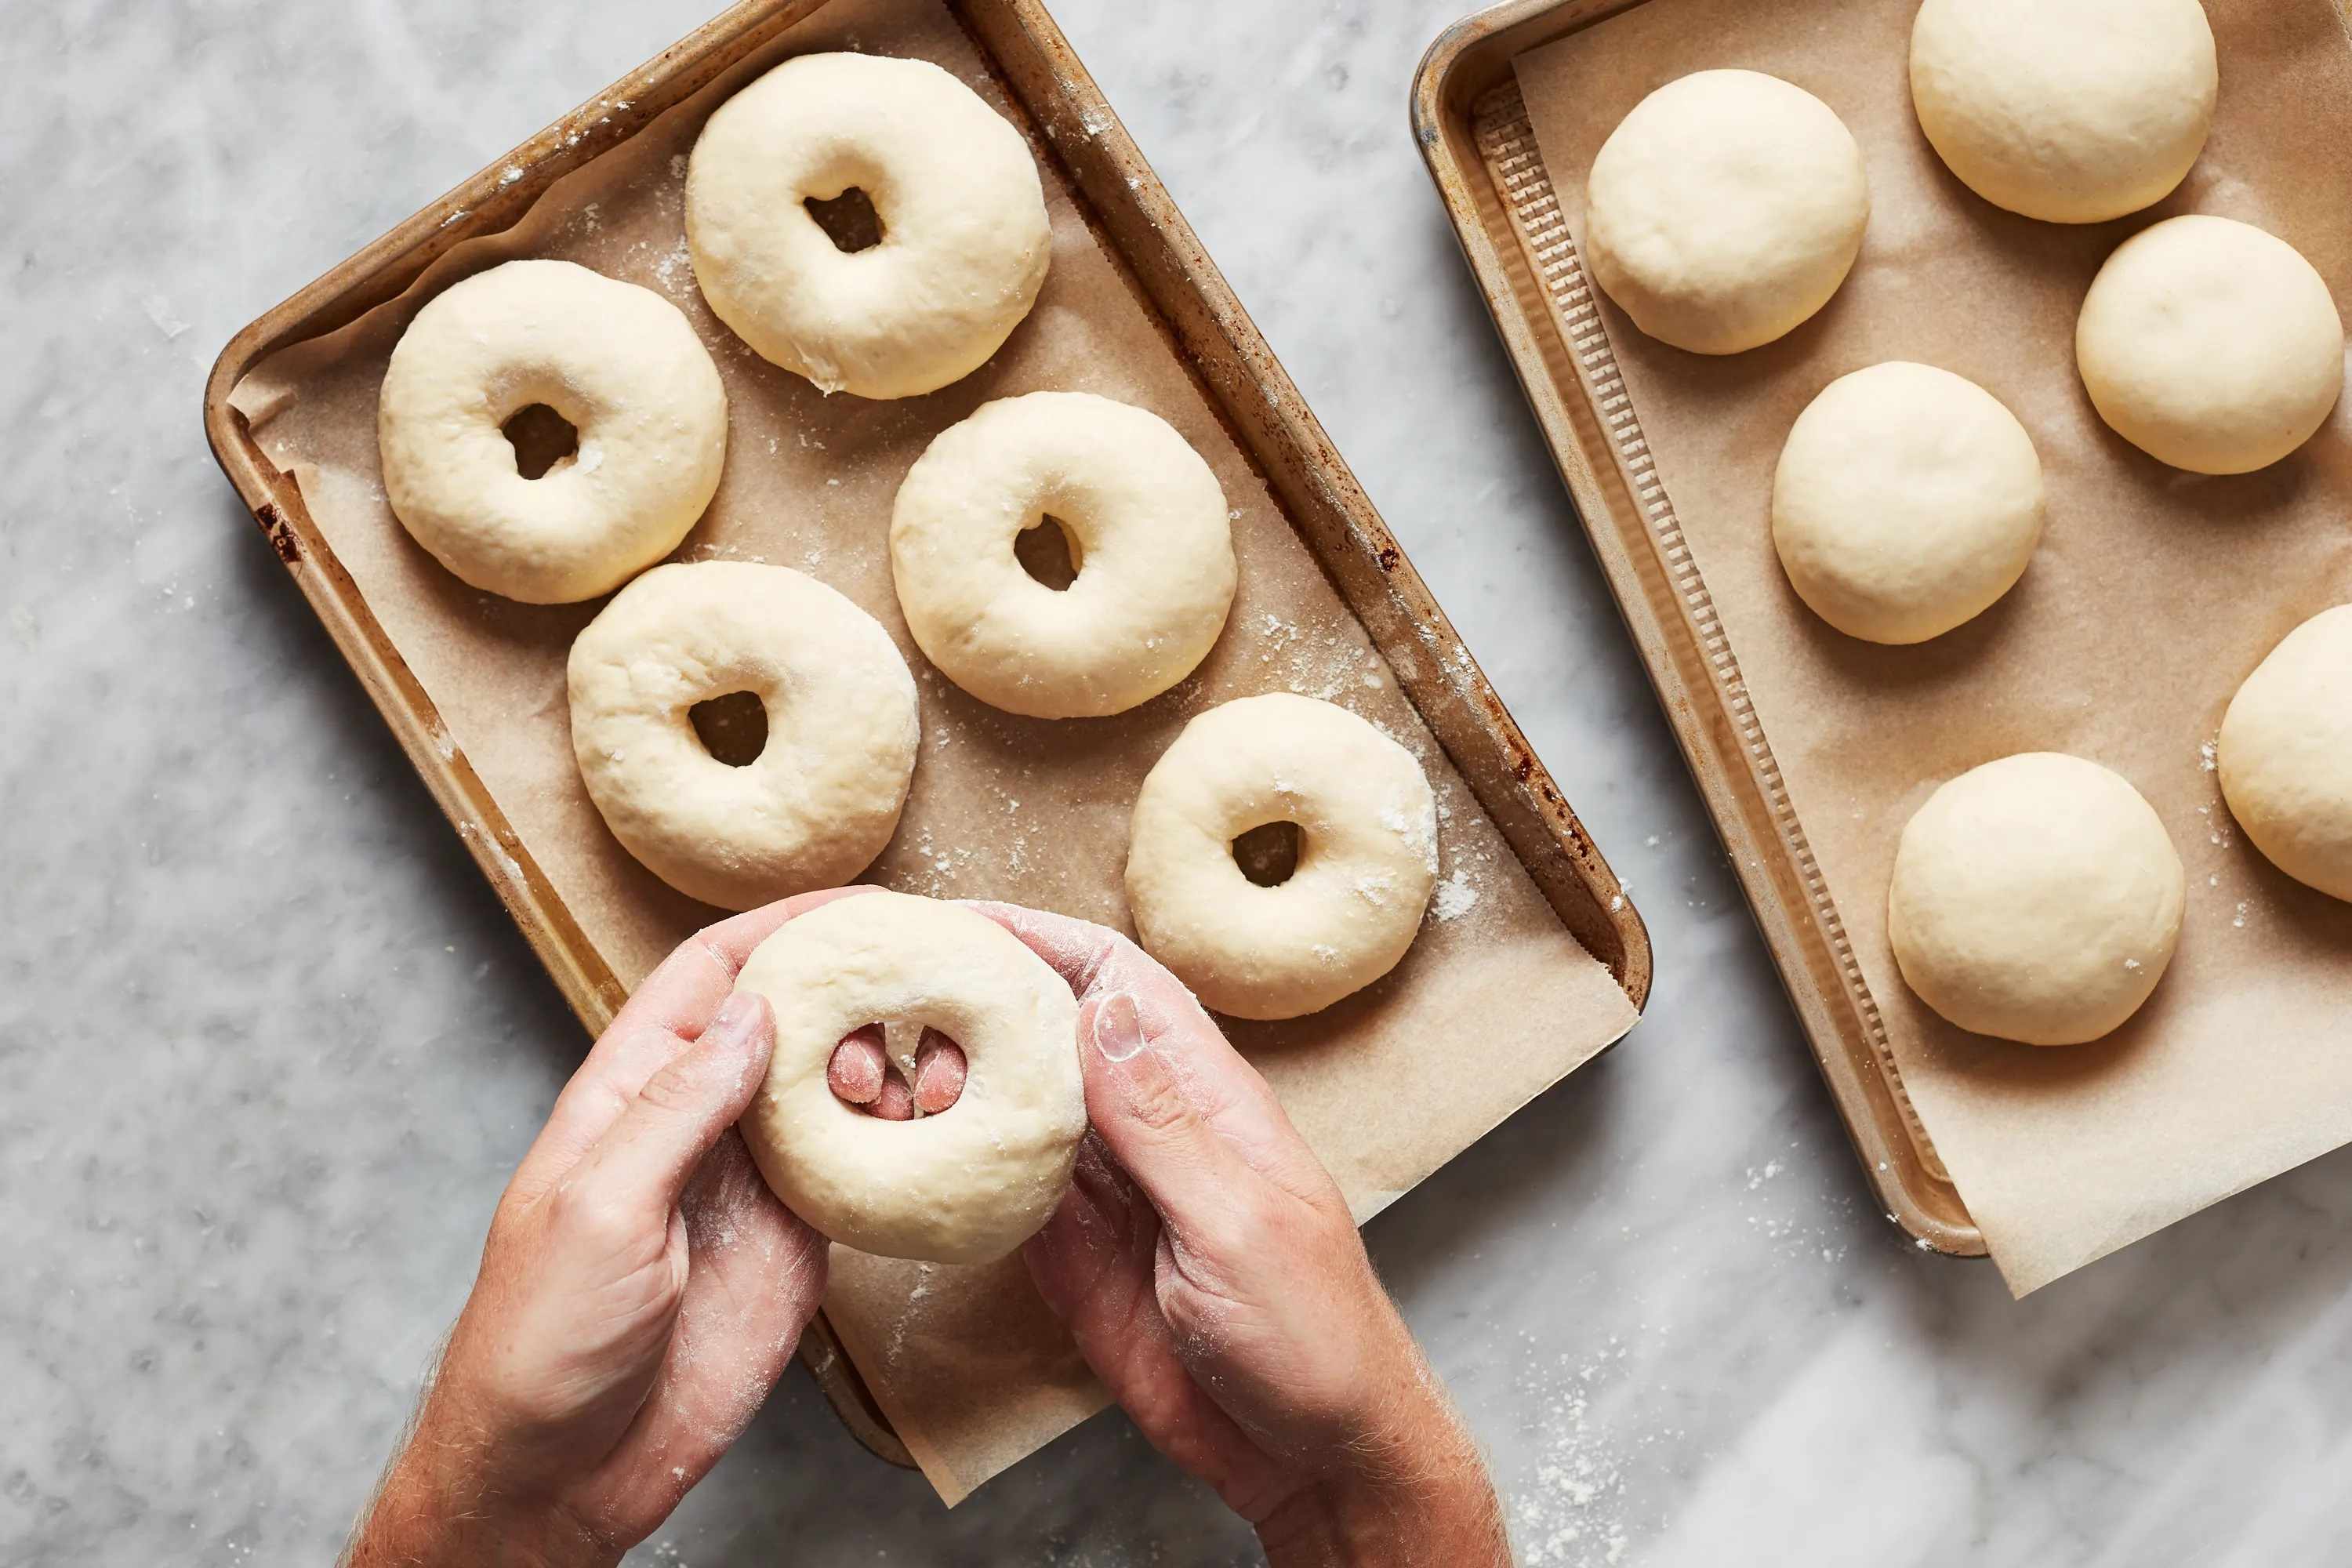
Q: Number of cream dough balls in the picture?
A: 6